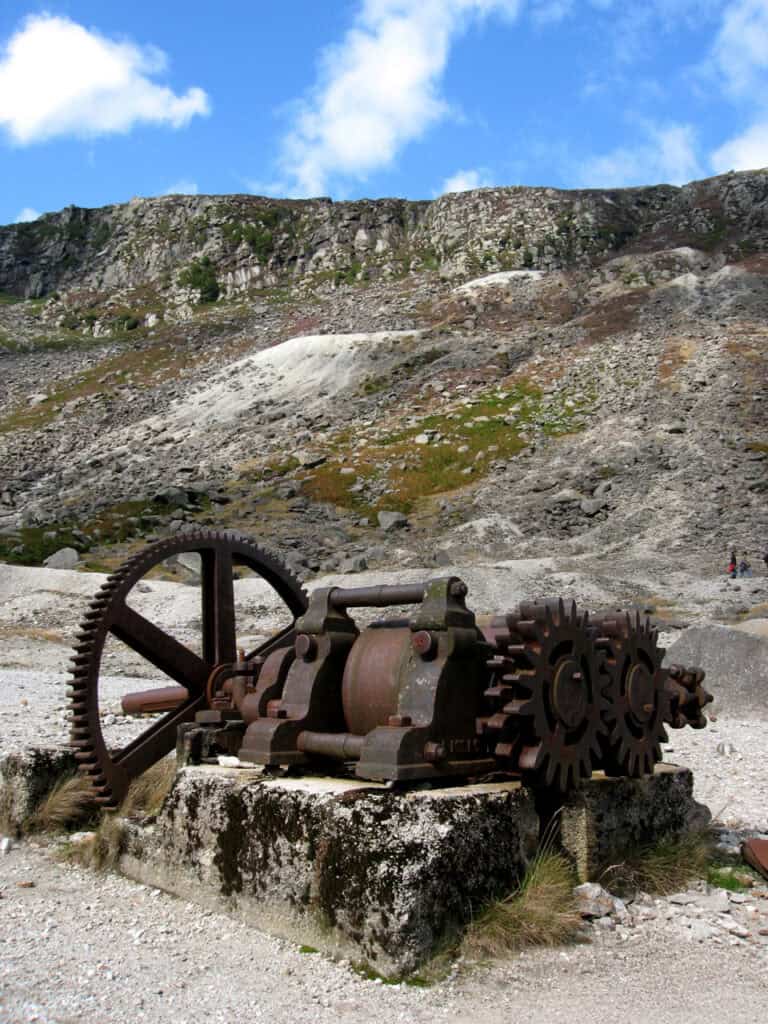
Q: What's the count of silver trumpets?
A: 0